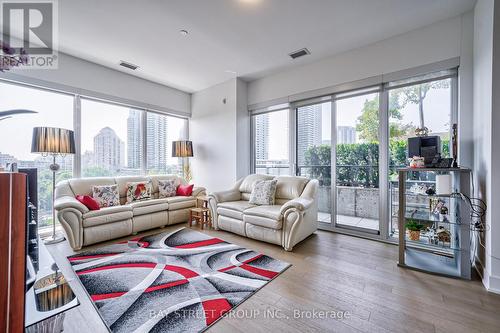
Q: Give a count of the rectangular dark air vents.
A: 2